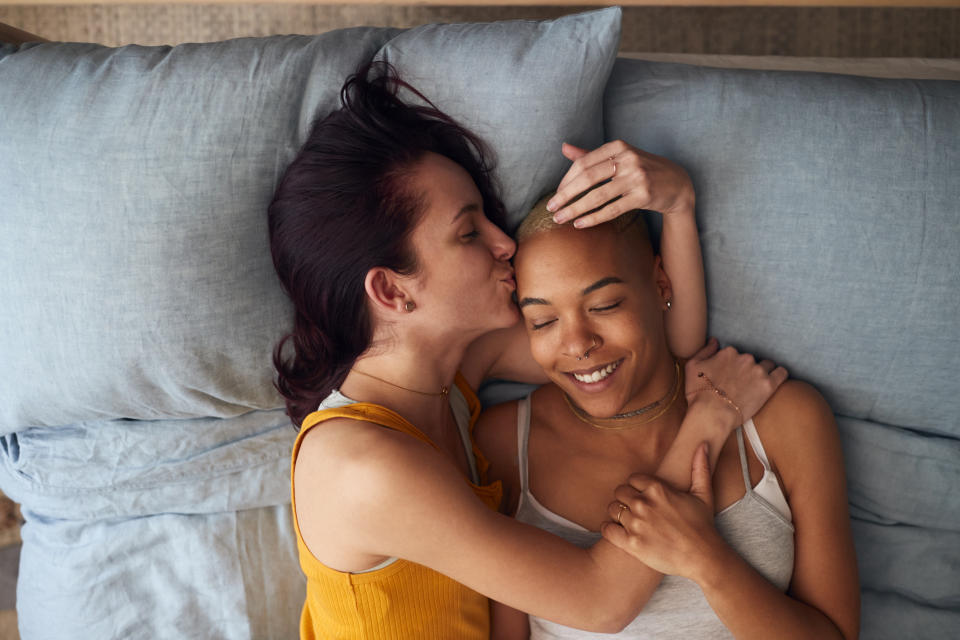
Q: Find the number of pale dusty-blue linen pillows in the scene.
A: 2